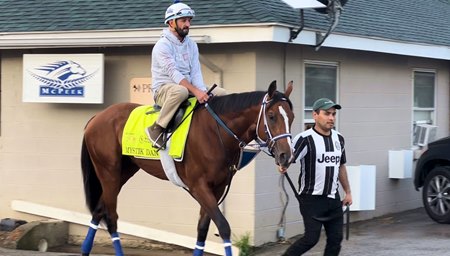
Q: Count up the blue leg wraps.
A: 4